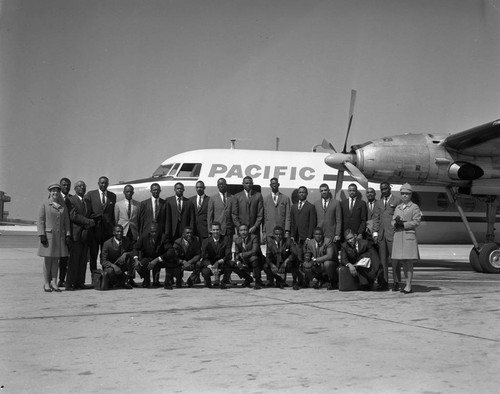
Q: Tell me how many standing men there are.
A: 15